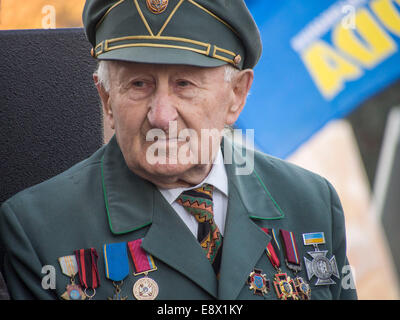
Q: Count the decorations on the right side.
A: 4